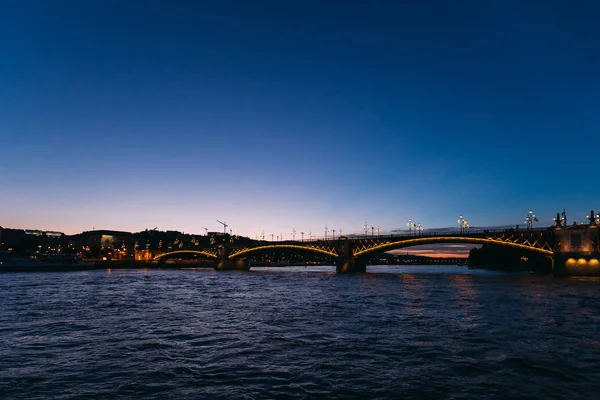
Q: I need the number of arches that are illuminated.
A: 3